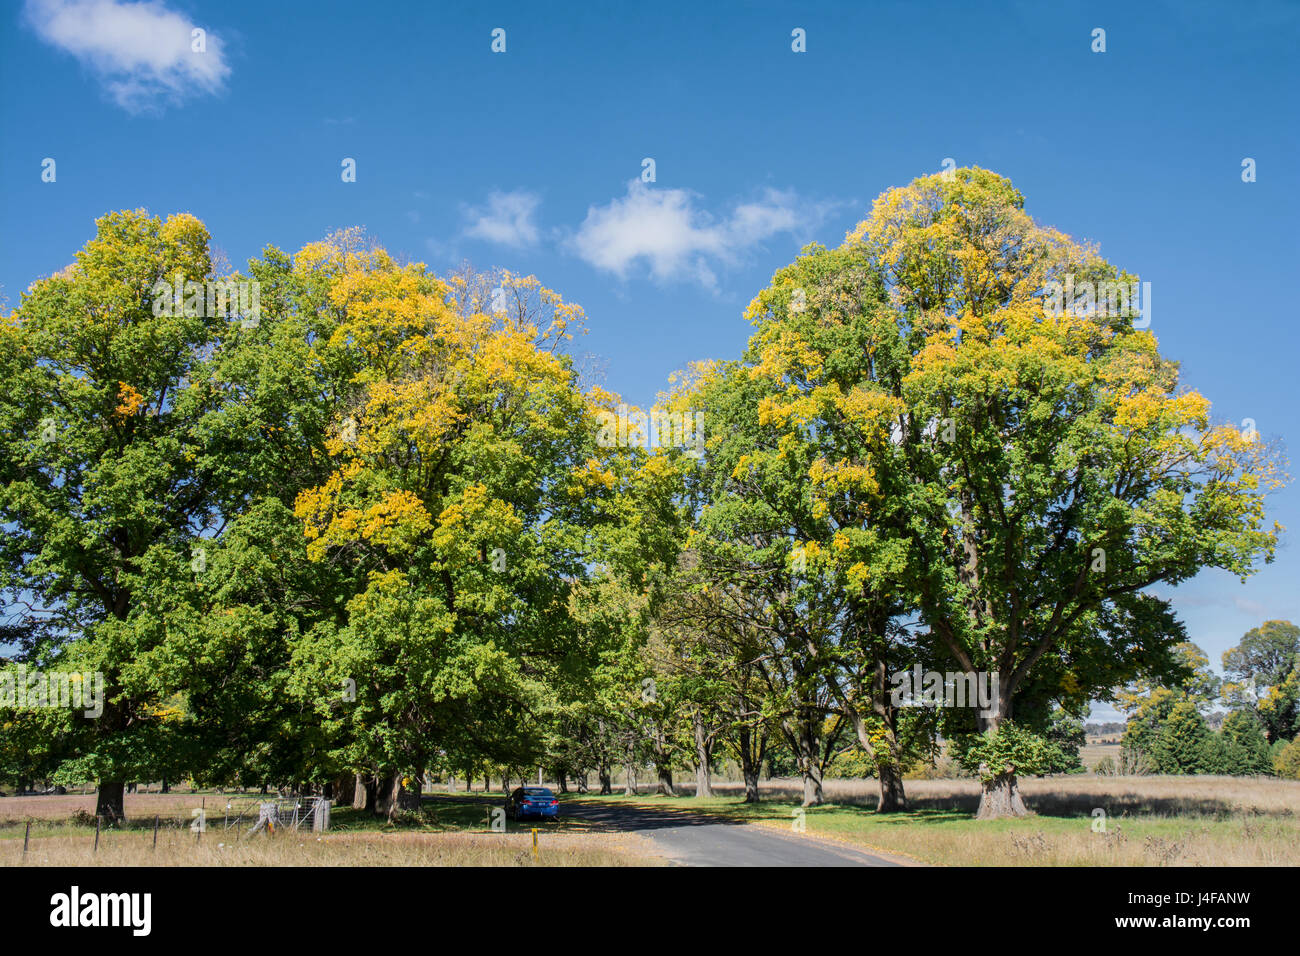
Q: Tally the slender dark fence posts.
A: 5